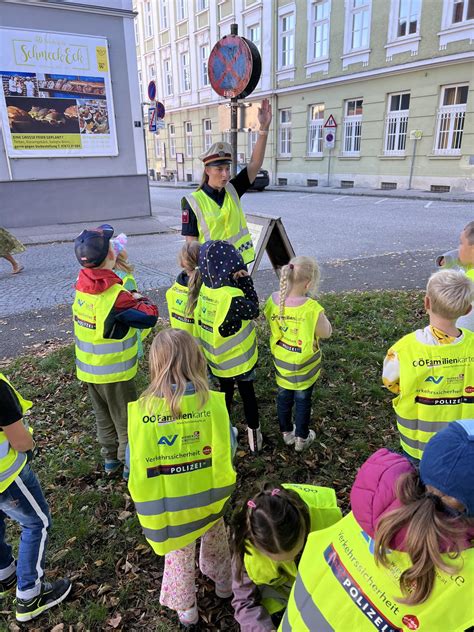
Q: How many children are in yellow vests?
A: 11